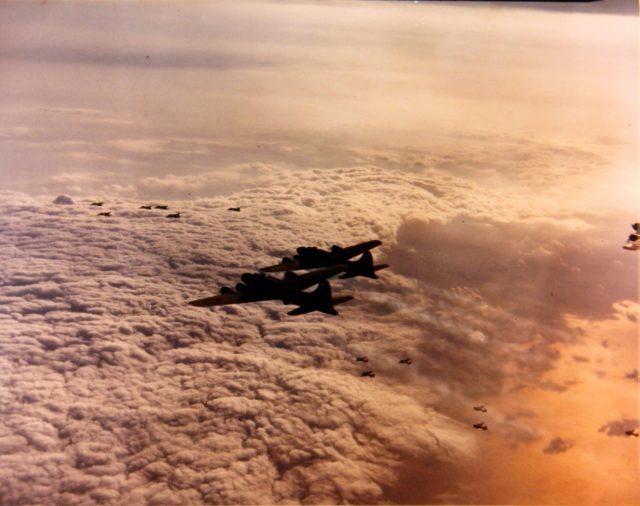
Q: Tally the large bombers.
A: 2